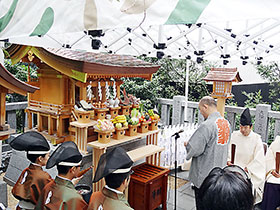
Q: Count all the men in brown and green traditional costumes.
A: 3